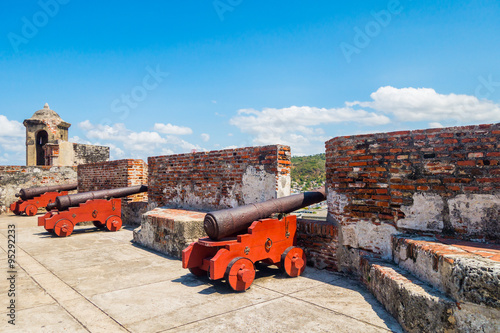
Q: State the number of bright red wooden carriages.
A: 3